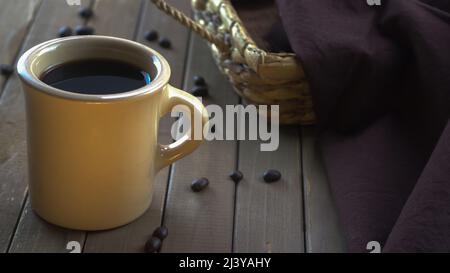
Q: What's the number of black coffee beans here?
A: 13